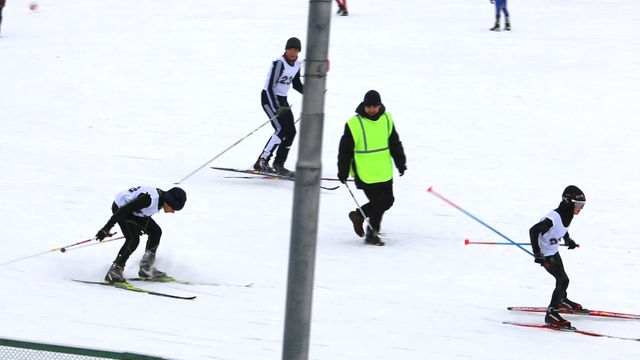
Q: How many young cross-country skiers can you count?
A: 3